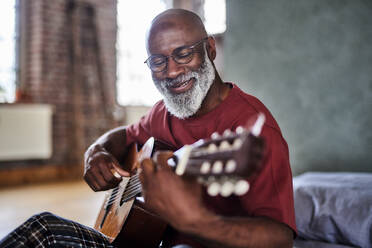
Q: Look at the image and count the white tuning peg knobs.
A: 6